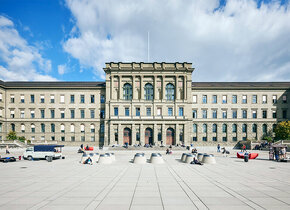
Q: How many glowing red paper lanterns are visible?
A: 0